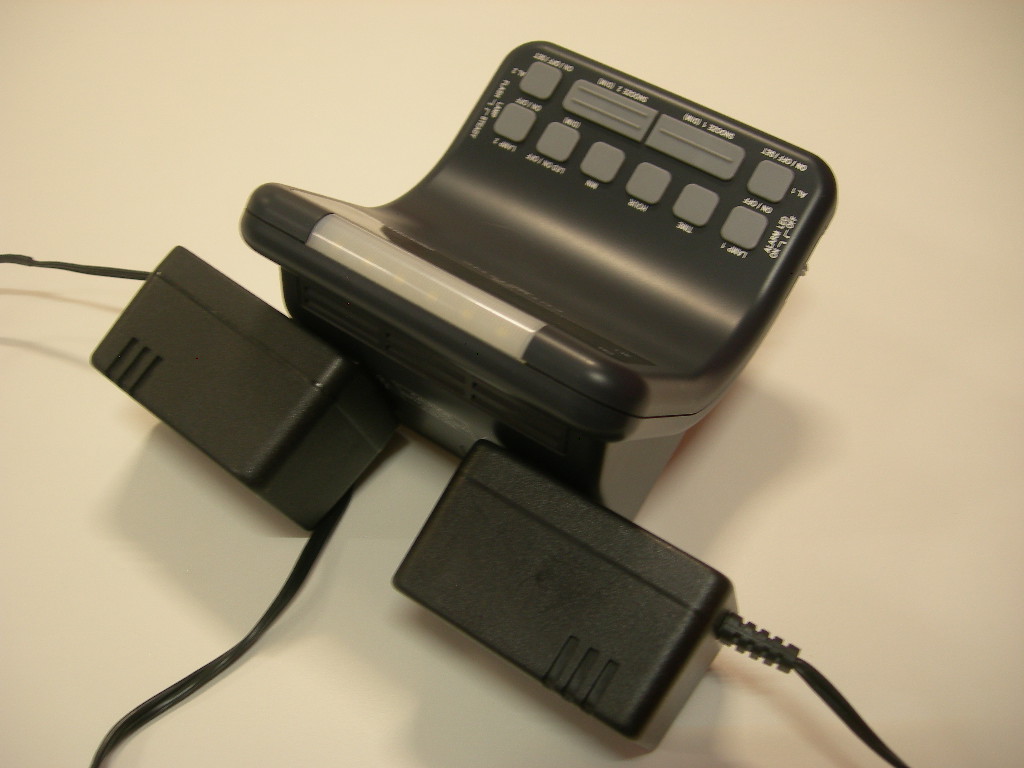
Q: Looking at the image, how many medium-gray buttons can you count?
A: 10